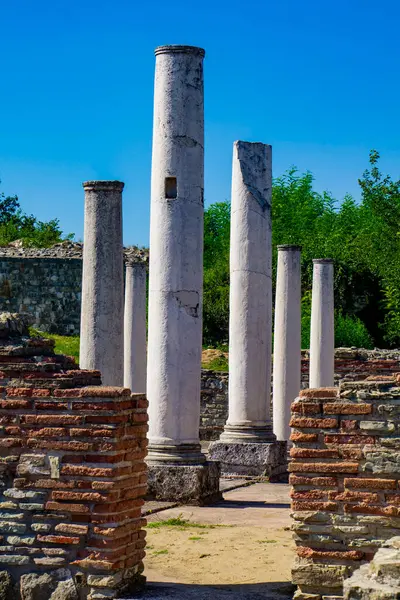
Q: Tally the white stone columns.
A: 6